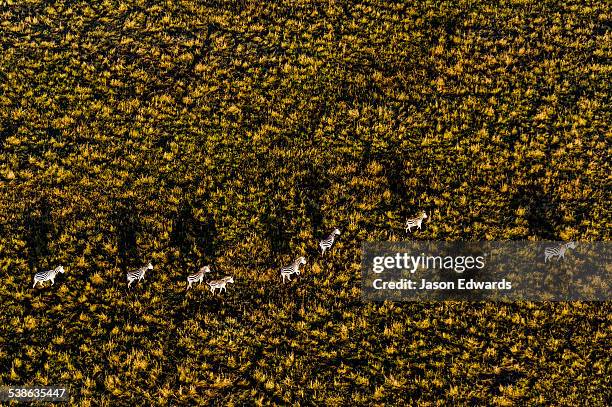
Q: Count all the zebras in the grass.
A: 8